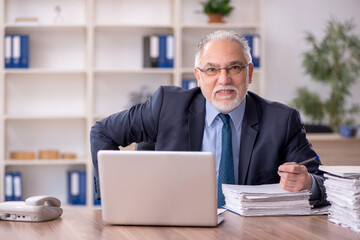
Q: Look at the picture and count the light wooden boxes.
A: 3